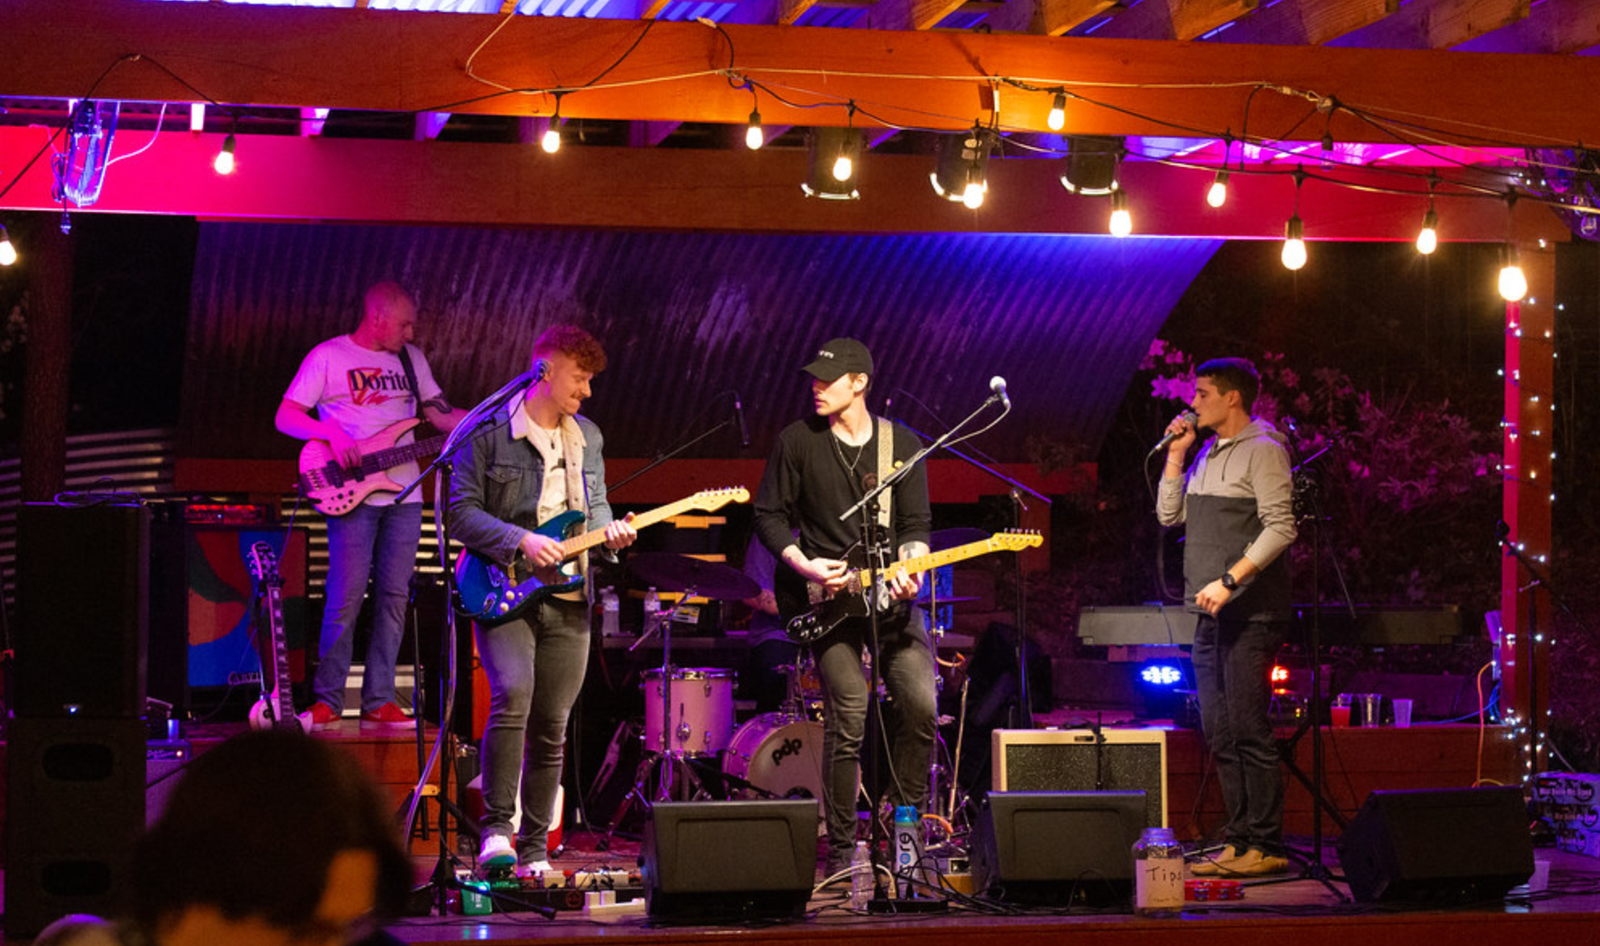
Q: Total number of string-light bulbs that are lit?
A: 12